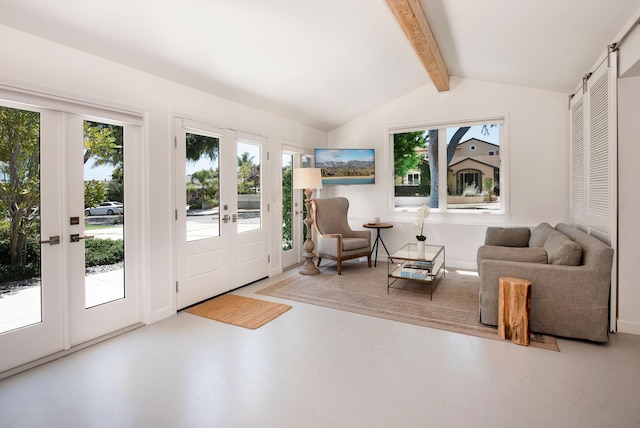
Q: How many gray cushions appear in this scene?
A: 4